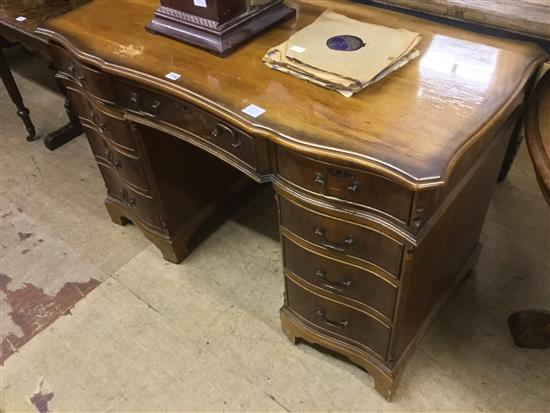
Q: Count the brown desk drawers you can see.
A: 9